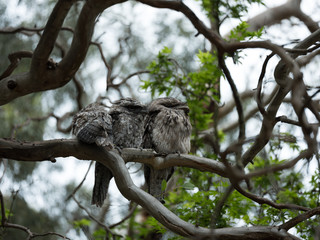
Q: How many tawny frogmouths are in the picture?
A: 3